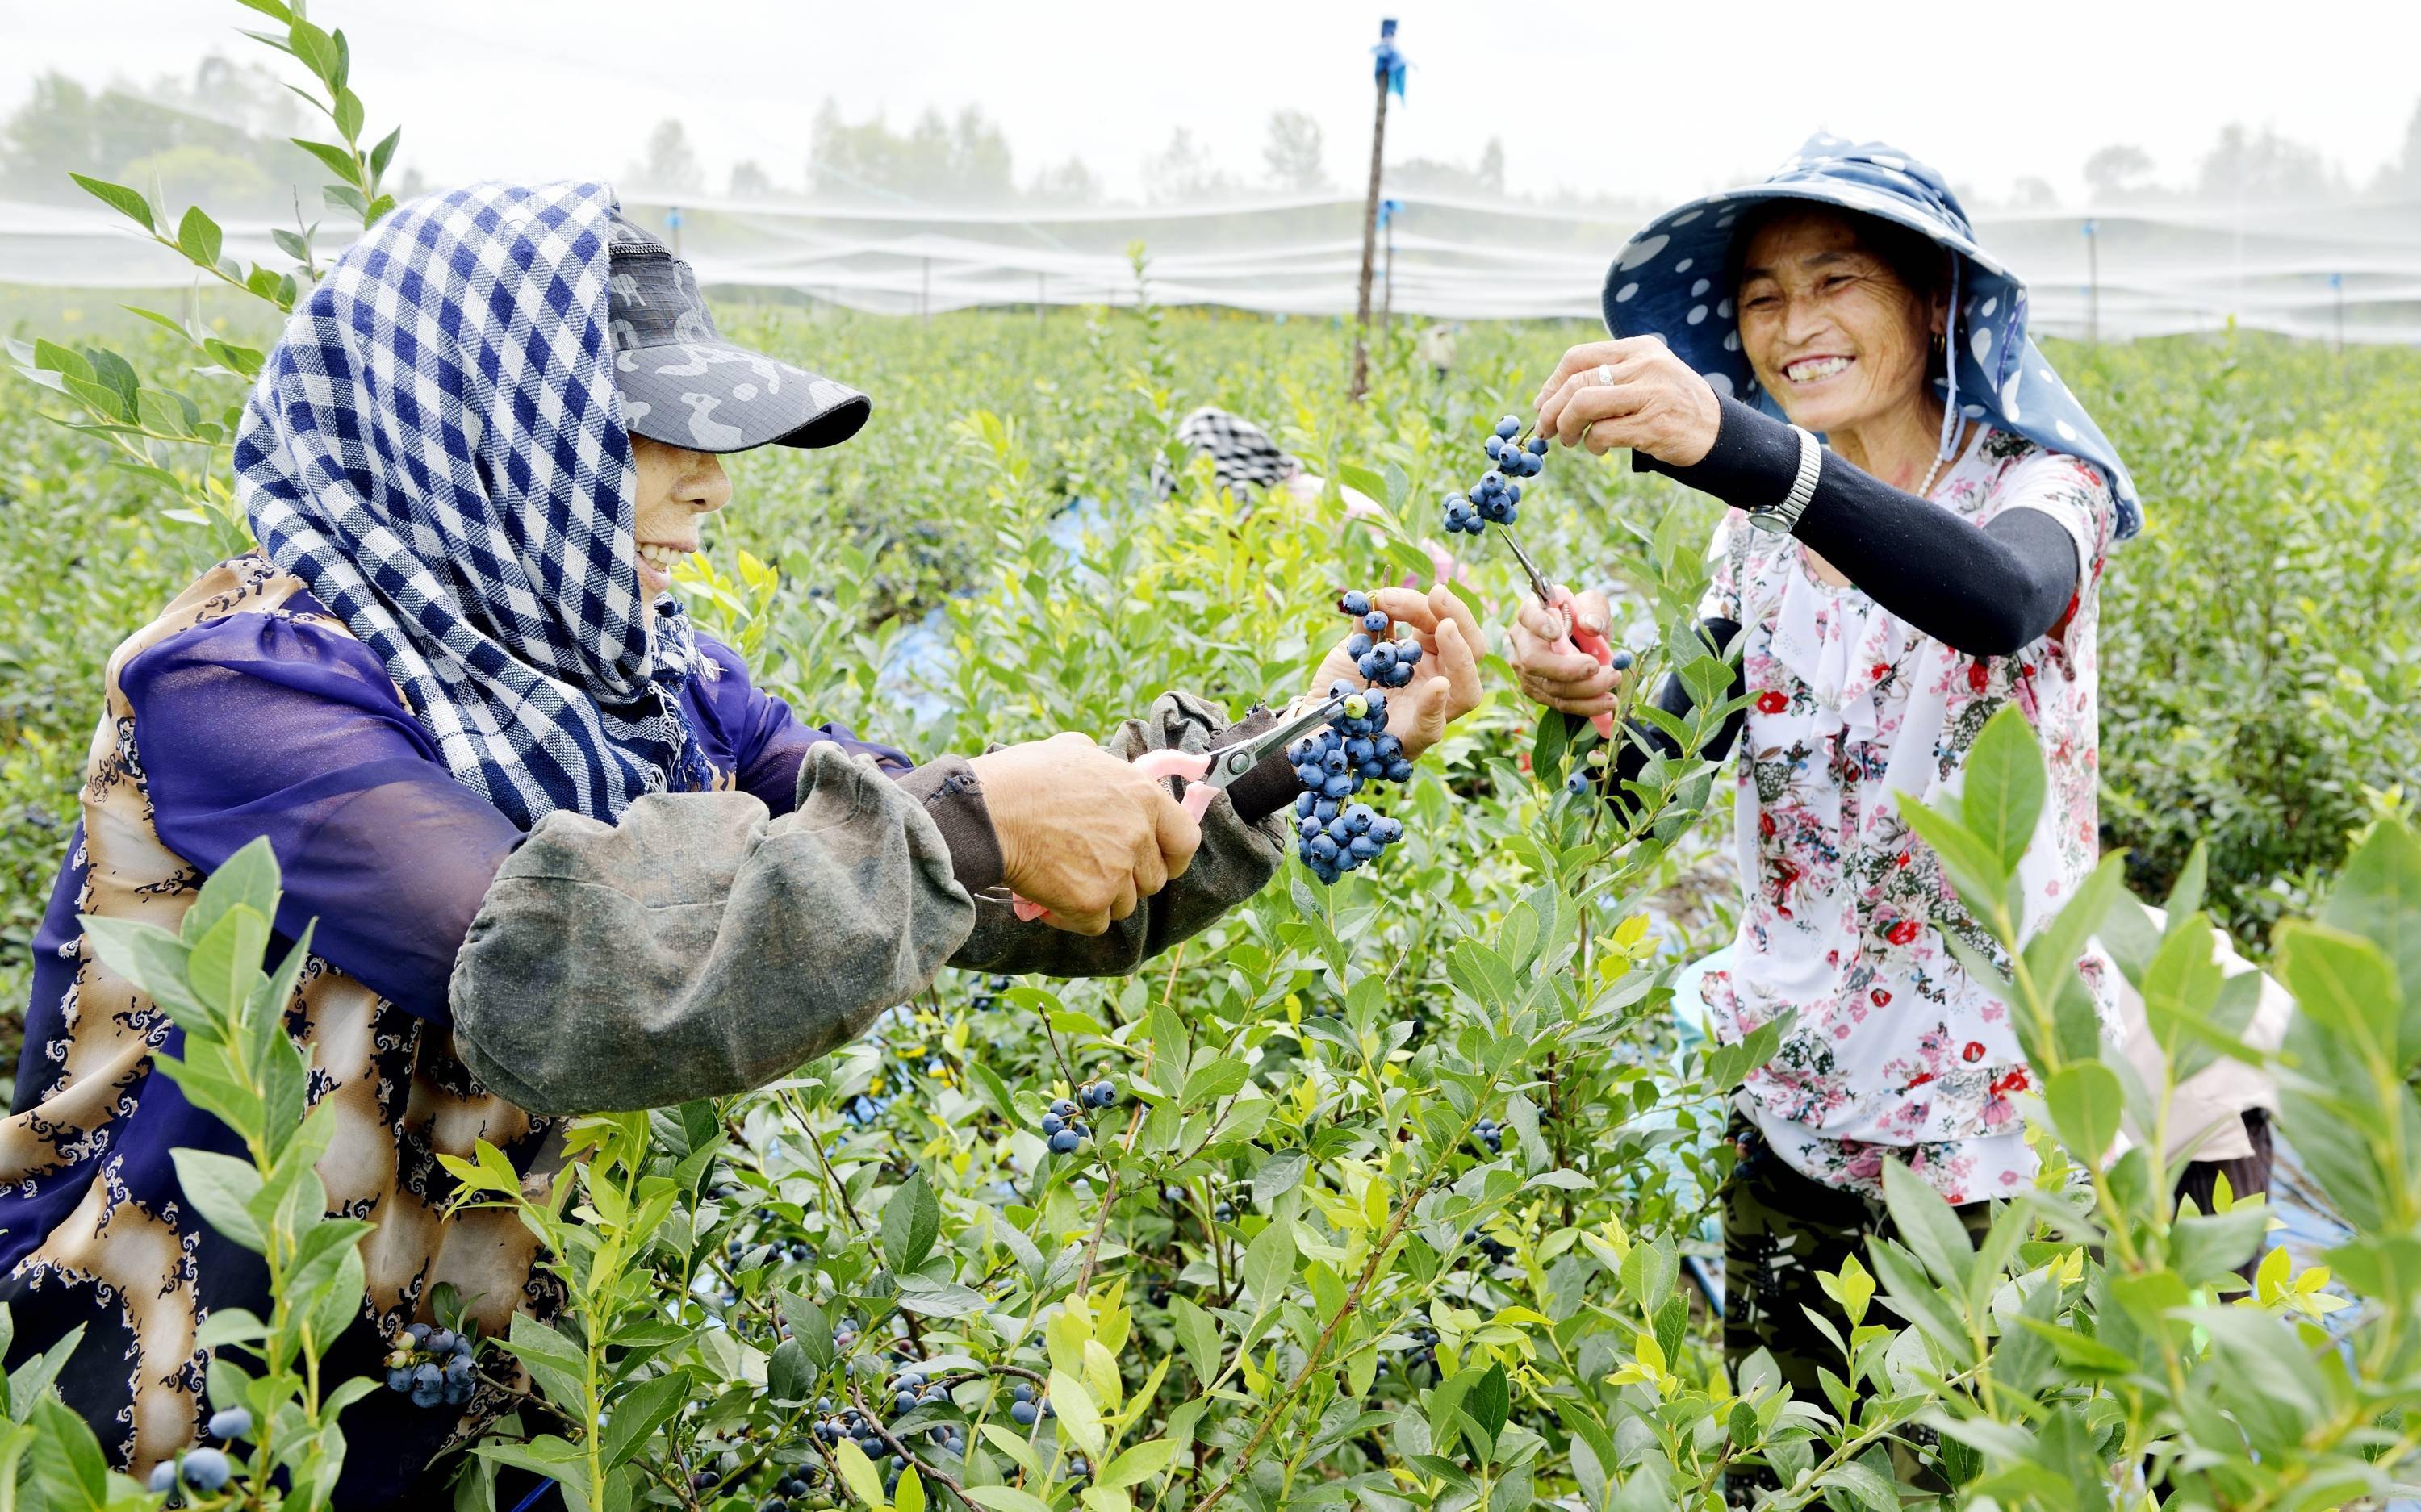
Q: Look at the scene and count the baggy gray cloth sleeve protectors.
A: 2